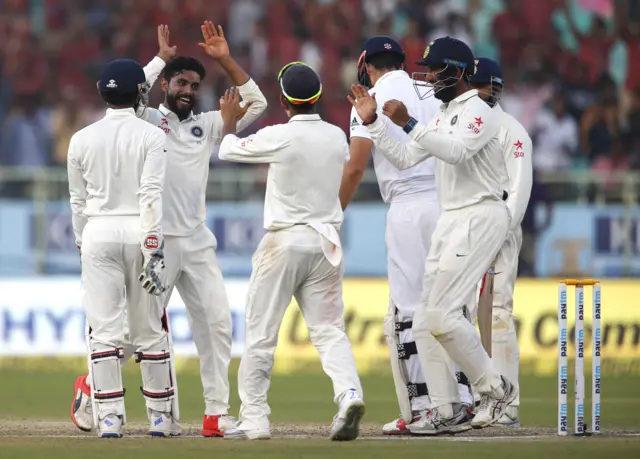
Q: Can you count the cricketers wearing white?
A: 6